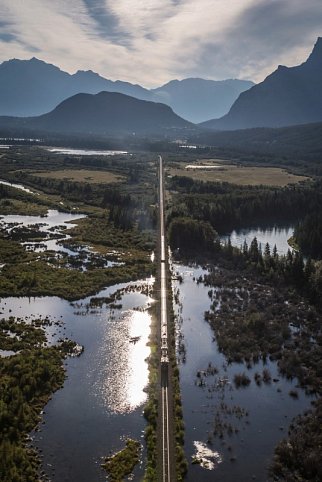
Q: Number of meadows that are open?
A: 2